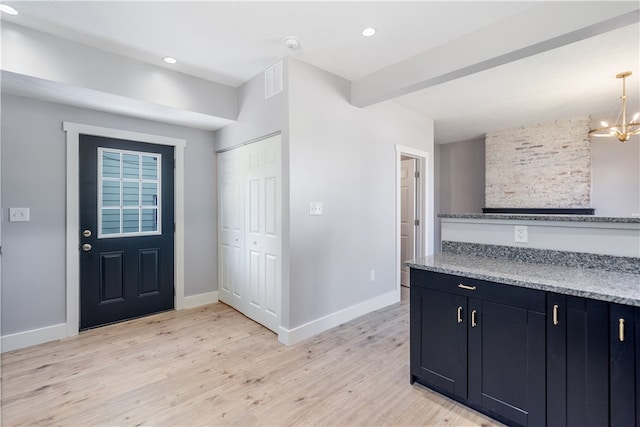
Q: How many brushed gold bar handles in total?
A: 5